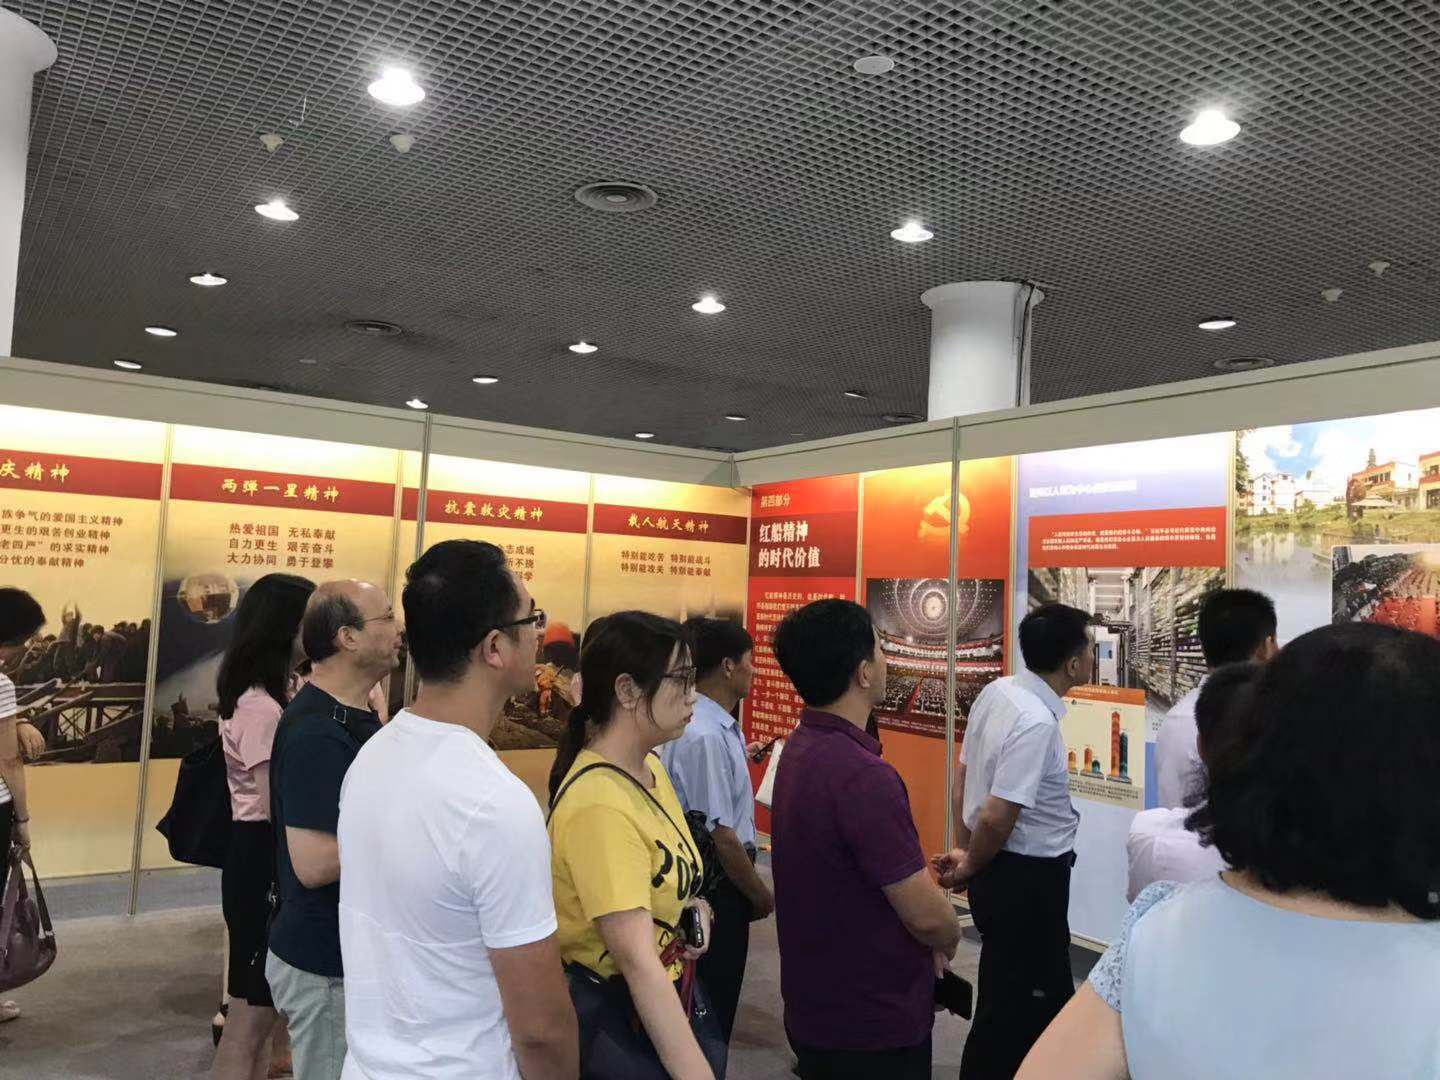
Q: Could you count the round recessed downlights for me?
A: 15